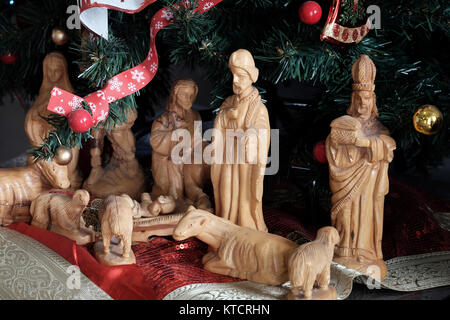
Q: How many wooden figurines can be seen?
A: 11